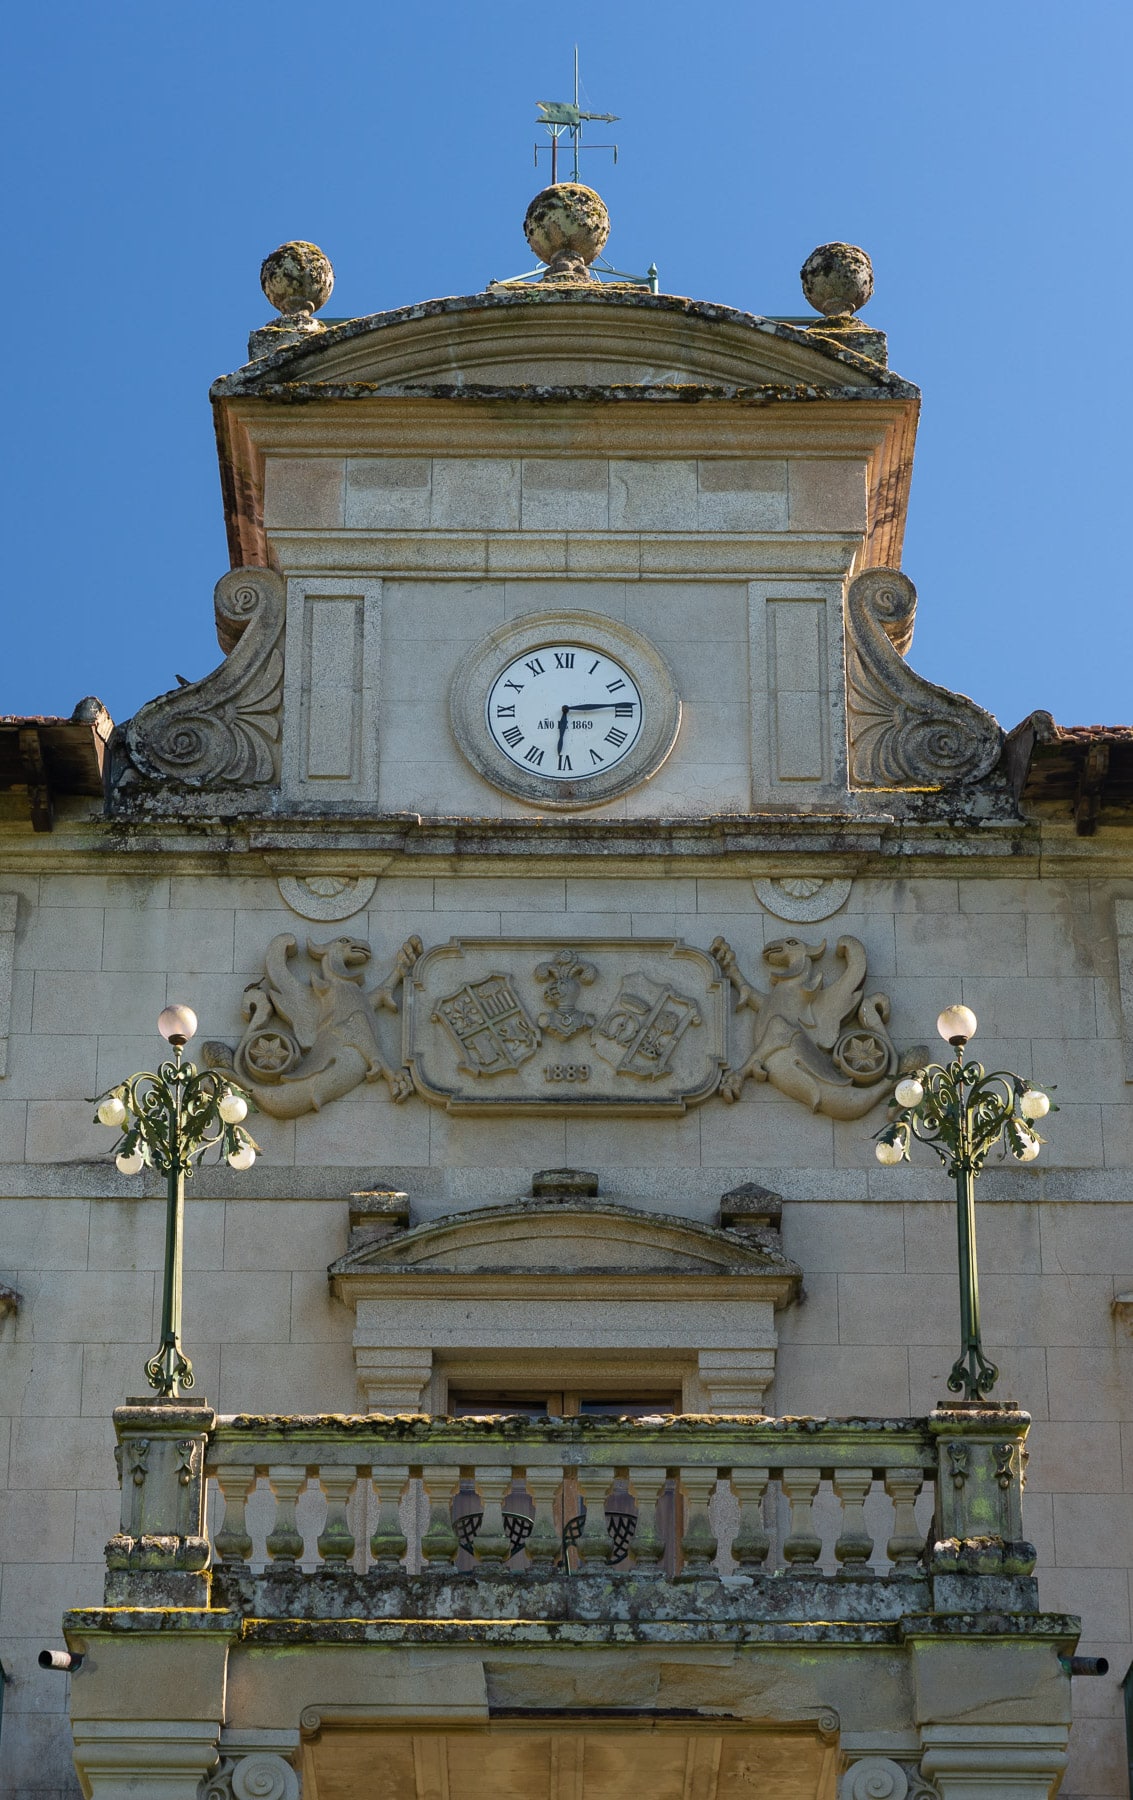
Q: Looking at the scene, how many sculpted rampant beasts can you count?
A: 2